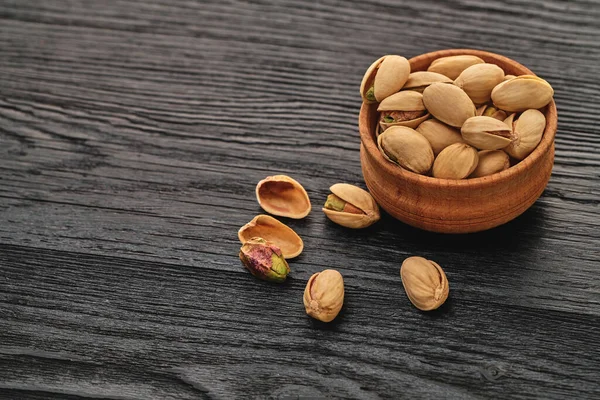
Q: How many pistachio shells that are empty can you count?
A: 2